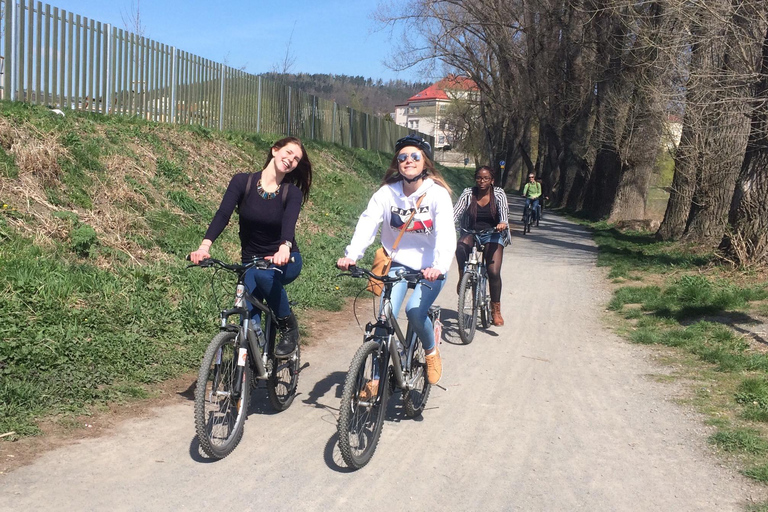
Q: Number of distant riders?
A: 2